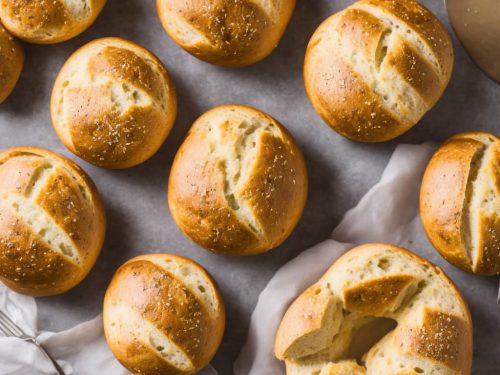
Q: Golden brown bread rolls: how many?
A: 10